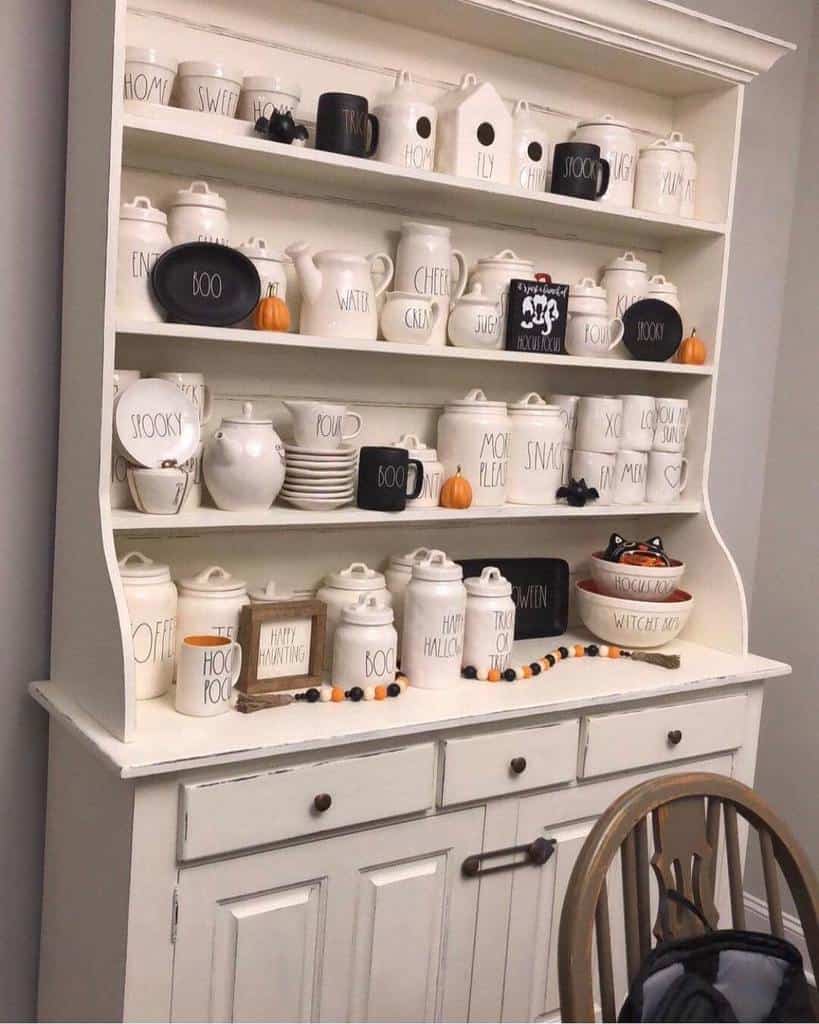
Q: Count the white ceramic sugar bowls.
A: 1